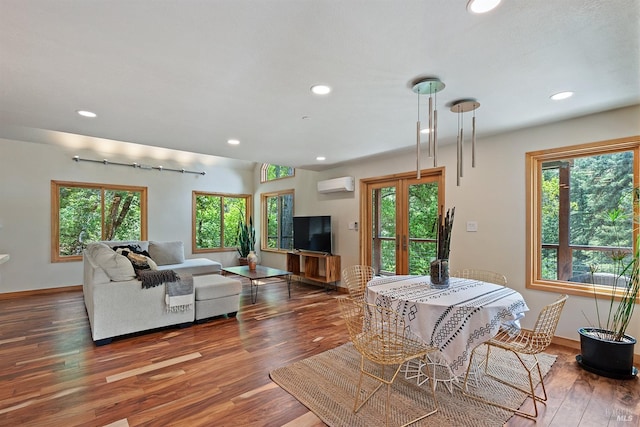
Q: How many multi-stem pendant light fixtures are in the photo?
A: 2